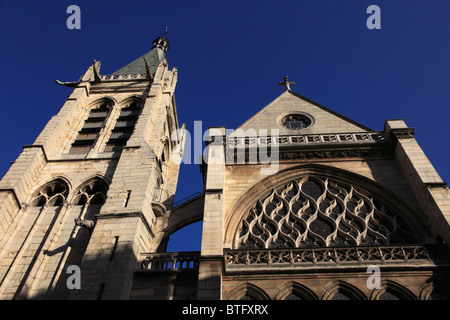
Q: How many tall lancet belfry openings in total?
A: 2